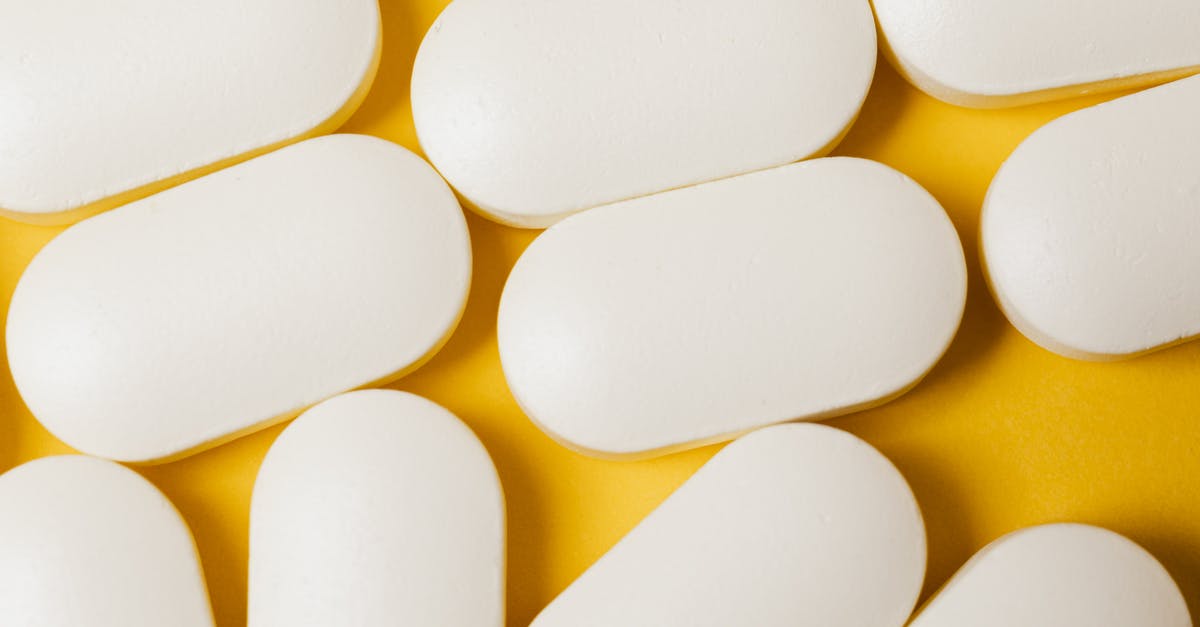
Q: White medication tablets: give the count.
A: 10